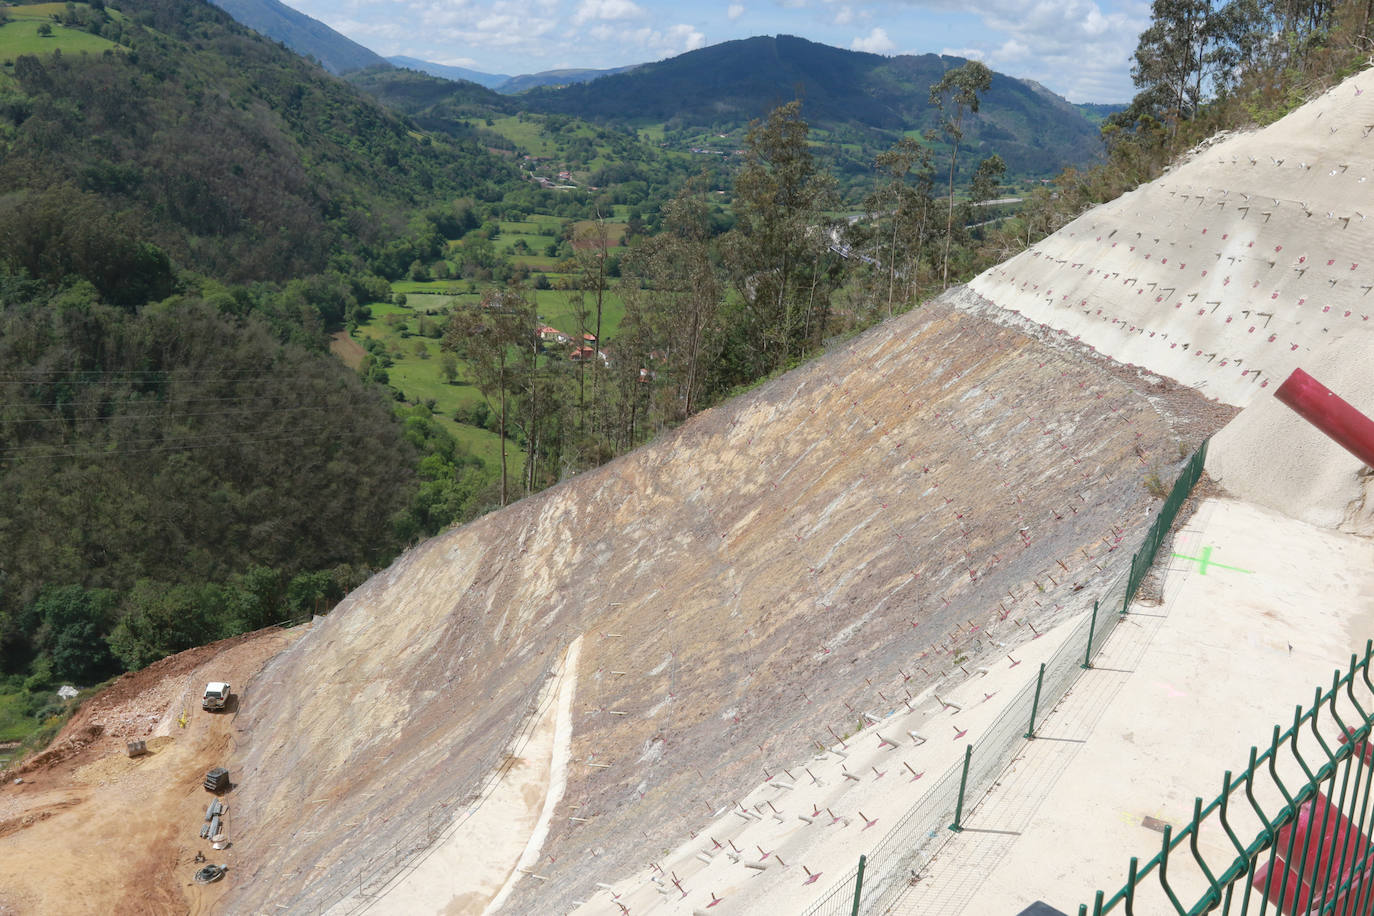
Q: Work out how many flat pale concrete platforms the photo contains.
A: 2